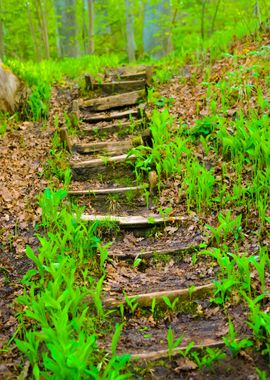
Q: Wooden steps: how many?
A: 12